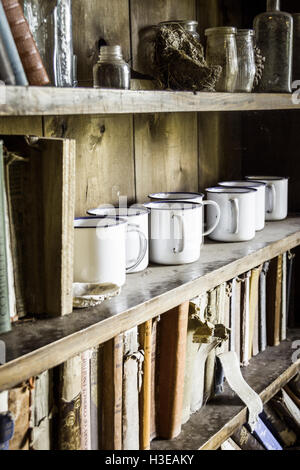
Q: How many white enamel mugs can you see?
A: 7